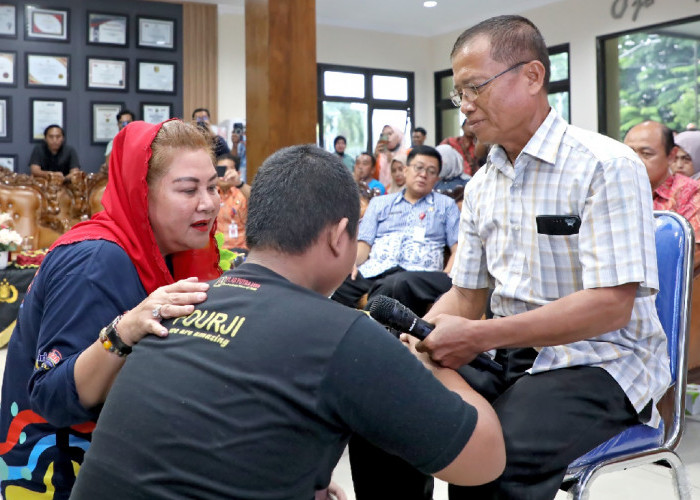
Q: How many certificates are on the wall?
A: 13